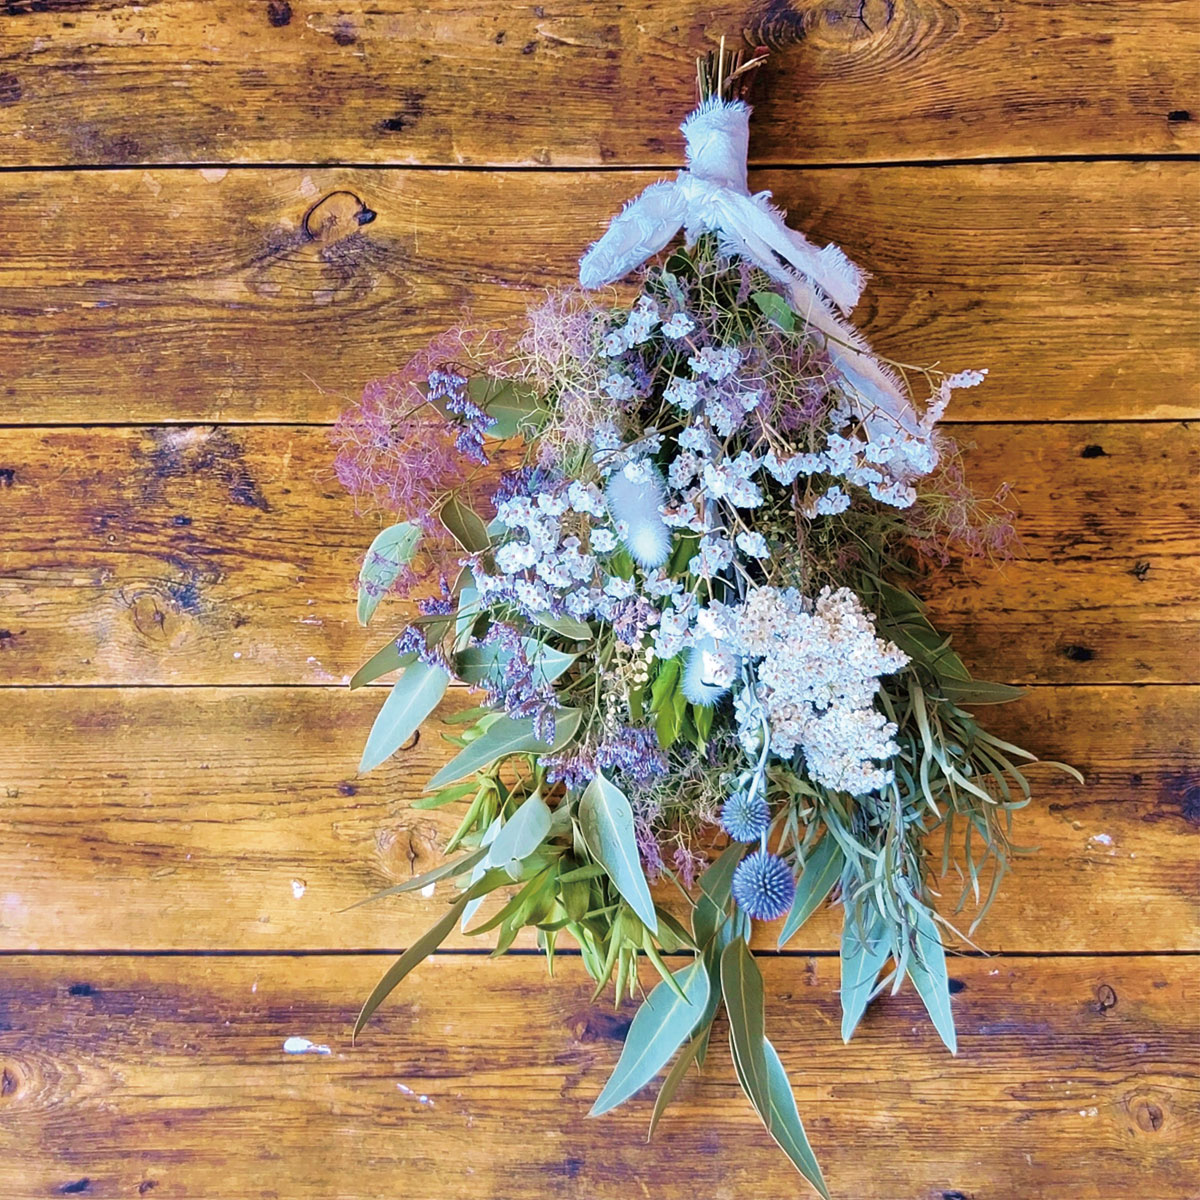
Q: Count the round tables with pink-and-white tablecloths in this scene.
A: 0